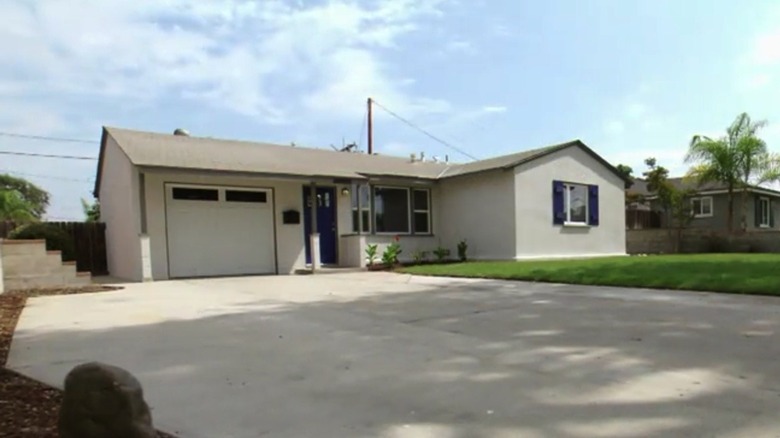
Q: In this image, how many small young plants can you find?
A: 5